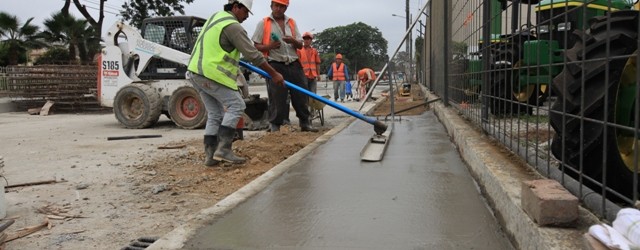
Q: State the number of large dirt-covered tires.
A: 2